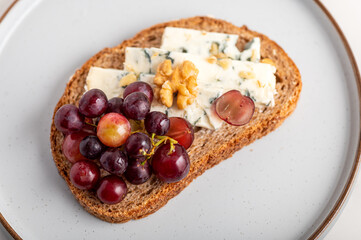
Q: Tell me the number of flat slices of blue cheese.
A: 3